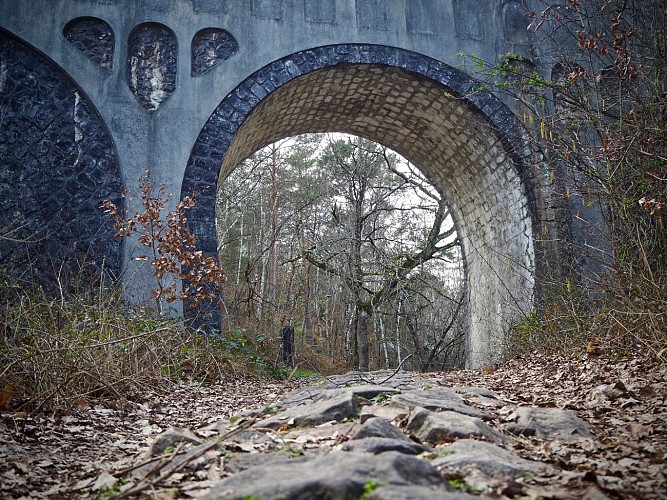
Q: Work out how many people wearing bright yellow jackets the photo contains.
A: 0